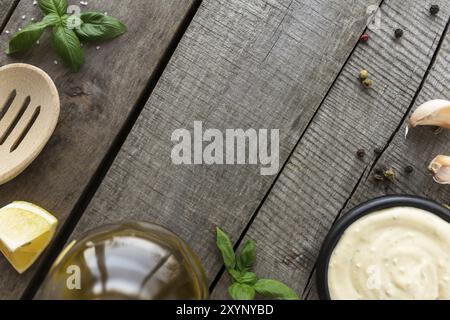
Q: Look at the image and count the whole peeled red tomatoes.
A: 0